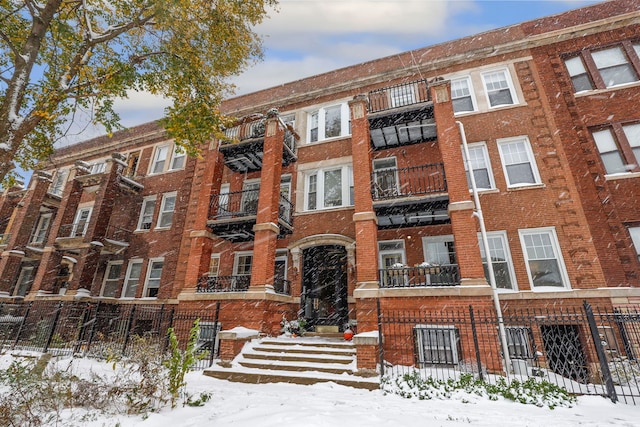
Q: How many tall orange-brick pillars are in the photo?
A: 4